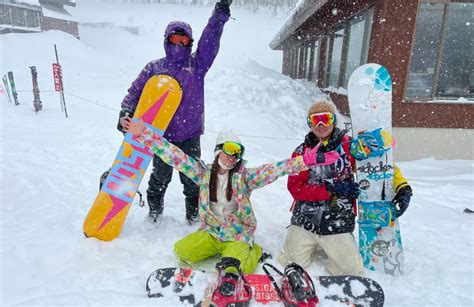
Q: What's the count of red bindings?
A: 2